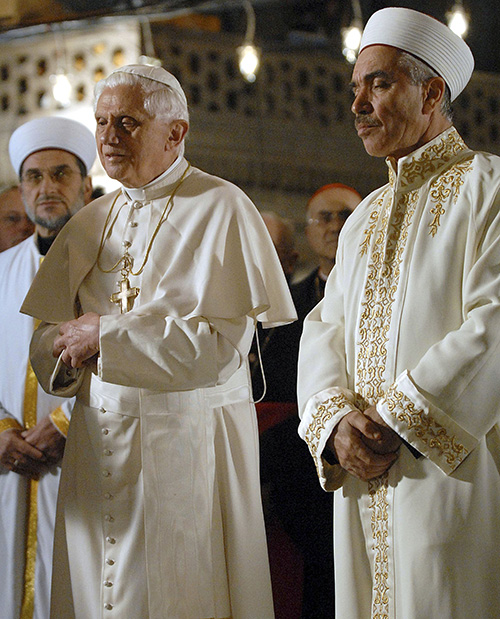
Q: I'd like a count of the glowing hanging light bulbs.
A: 4